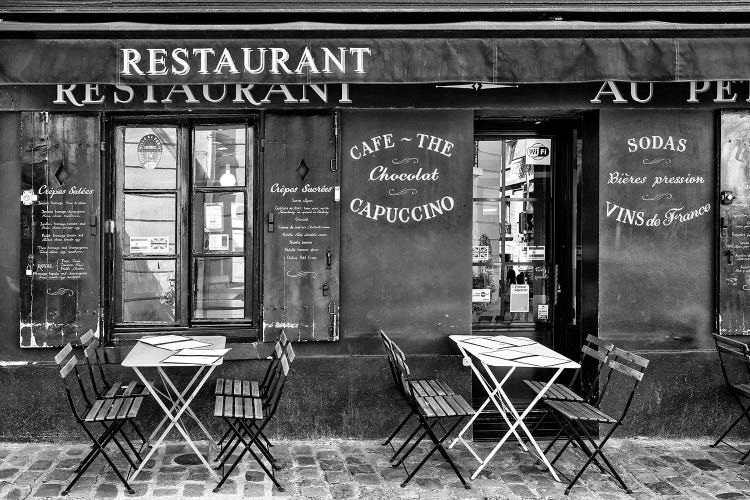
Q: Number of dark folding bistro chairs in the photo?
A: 9